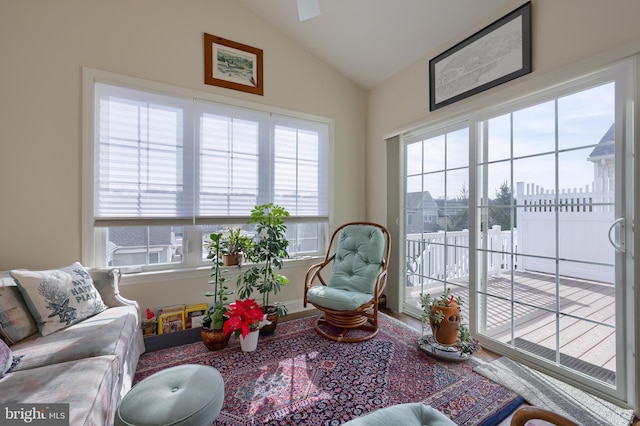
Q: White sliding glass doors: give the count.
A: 2